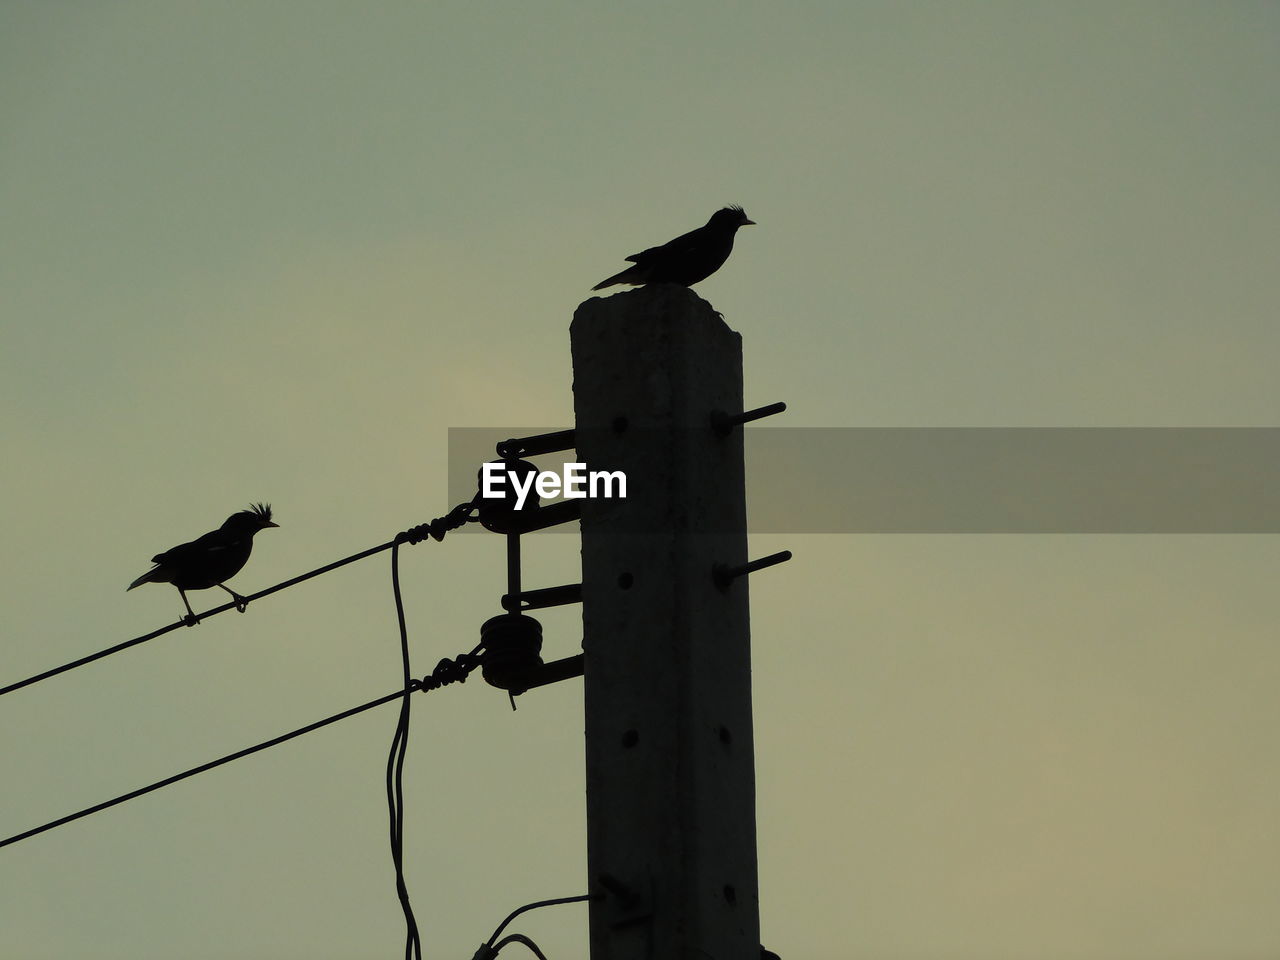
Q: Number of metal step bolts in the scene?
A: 2